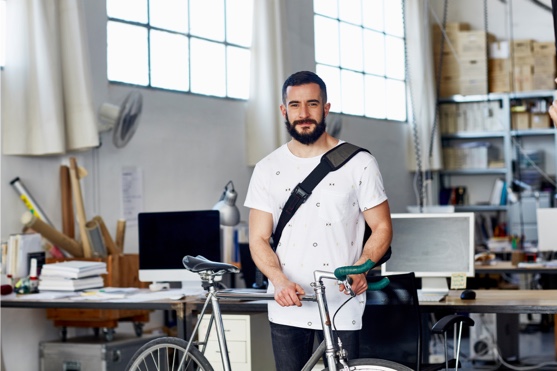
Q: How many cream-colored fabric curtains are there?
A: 3